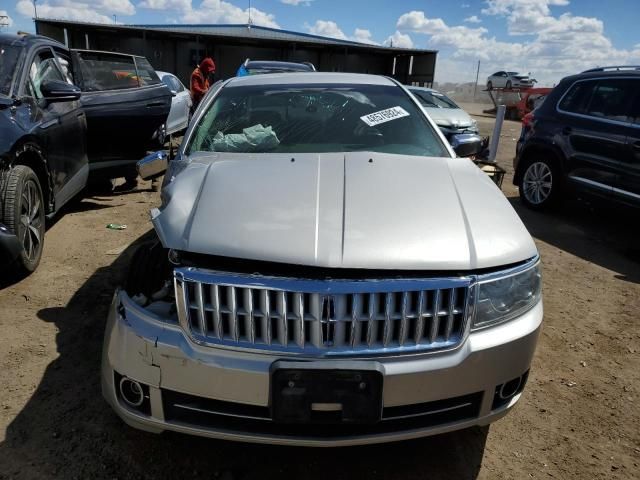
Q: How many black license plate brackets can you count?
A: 1